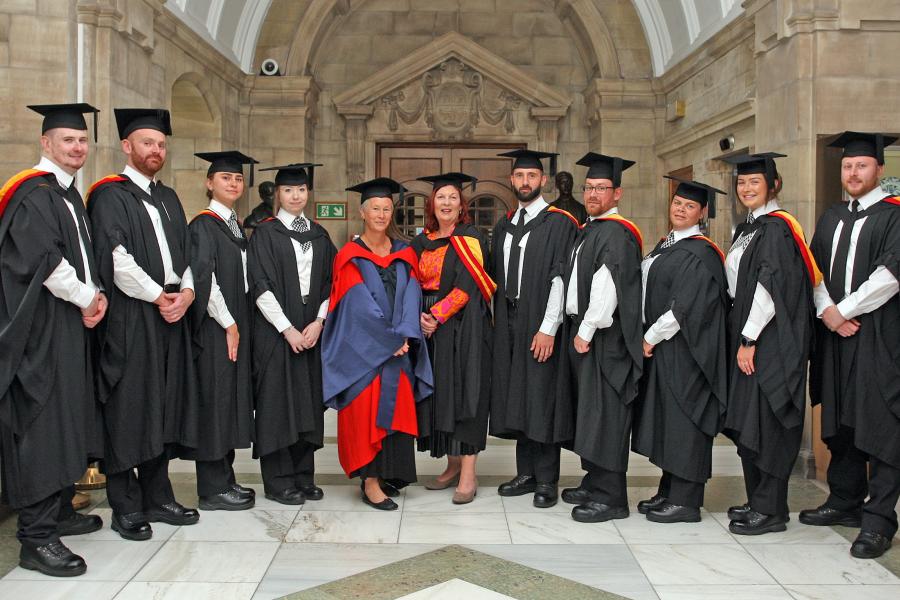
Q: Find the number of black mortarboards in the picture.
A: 11